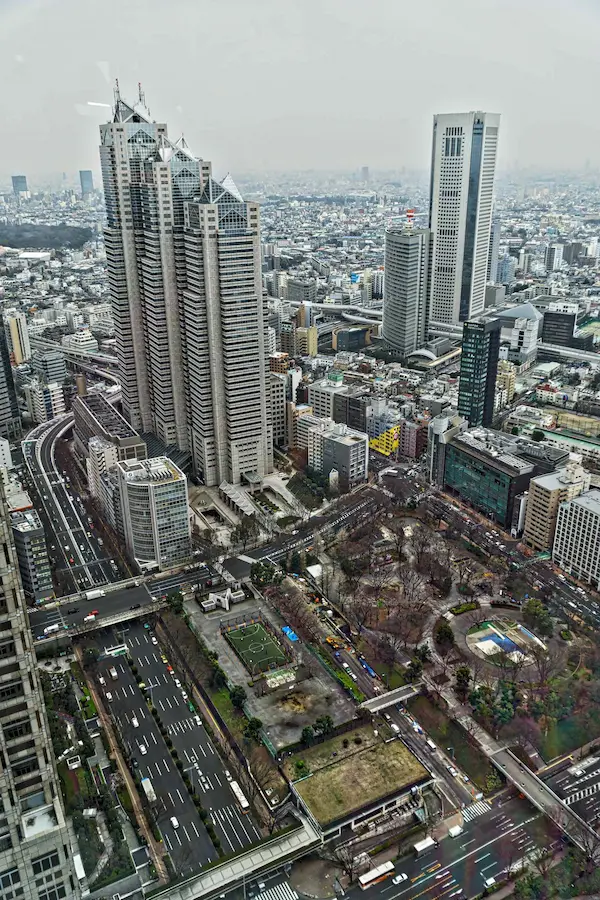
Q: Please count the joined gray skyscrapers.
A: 3